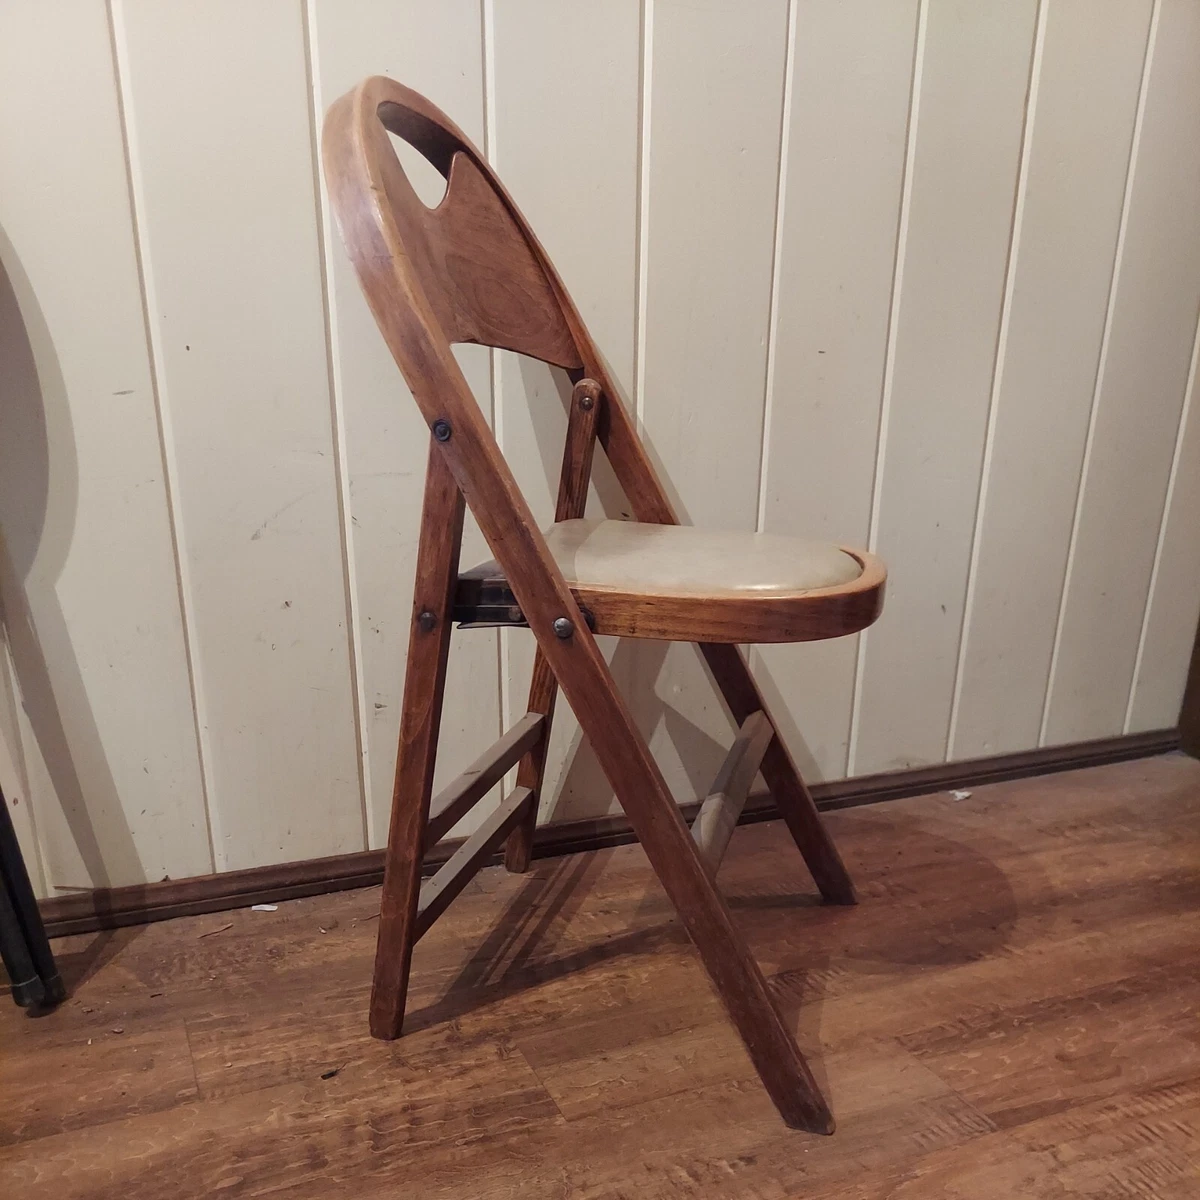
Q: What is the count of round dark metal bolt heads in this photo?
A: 4